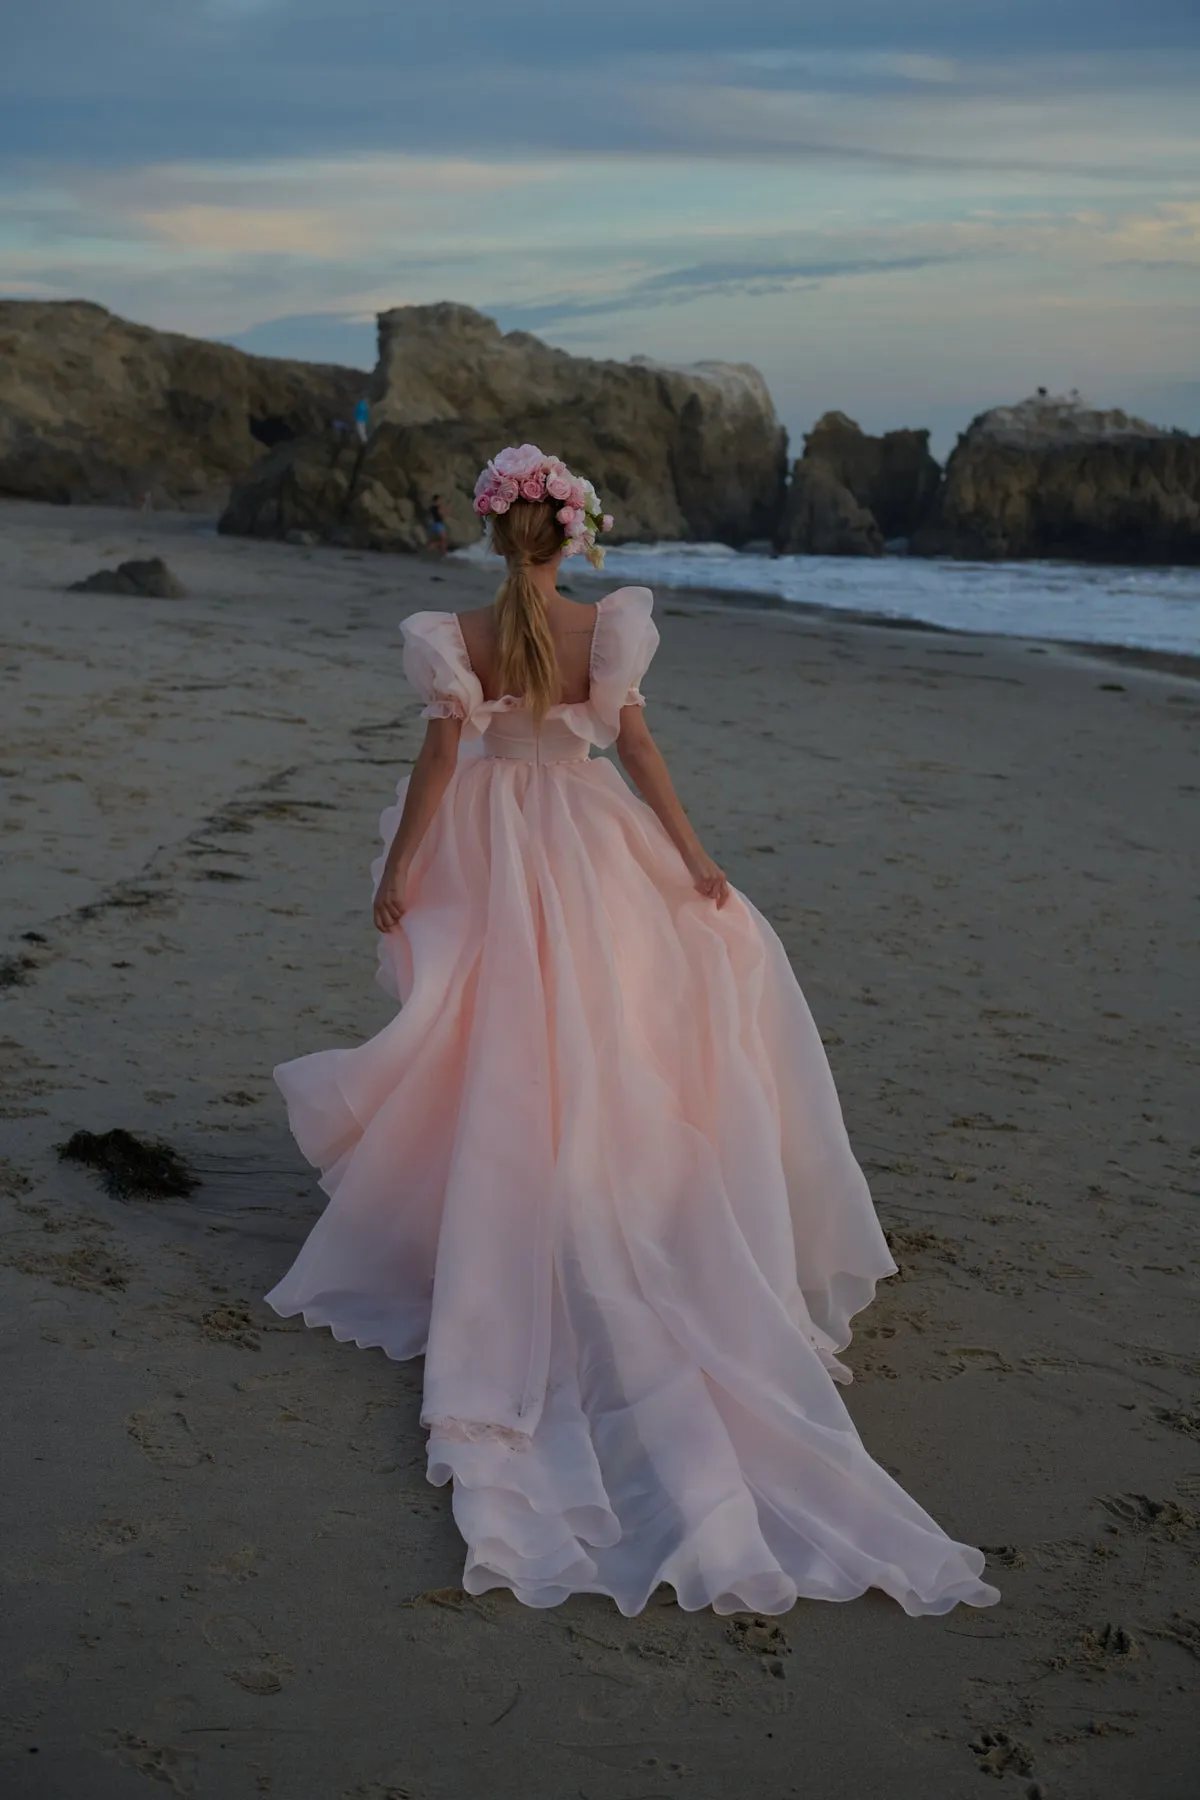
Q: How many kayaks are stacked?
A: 0